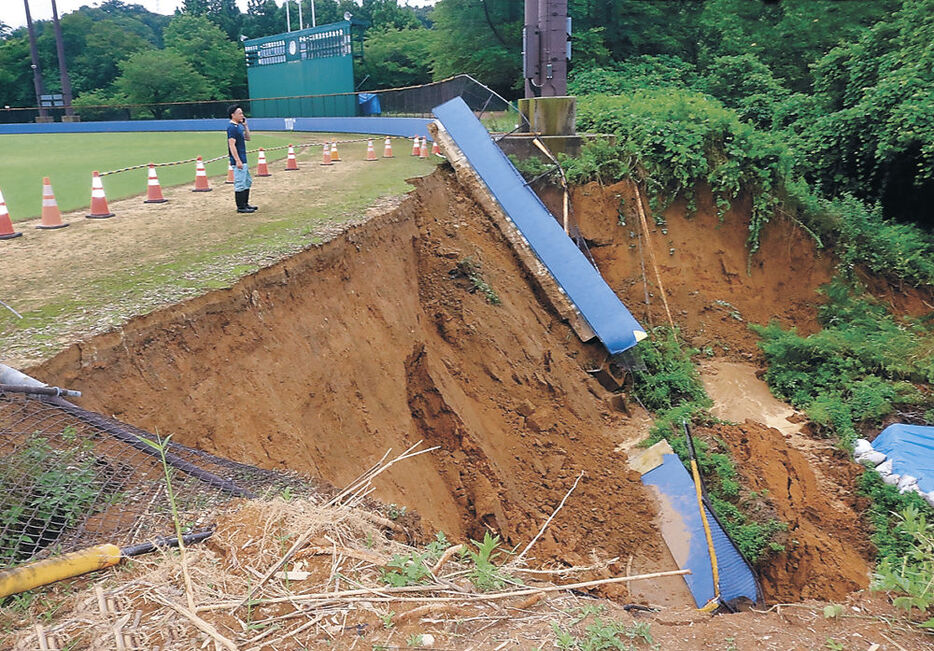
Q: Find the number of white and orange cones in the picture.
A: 15